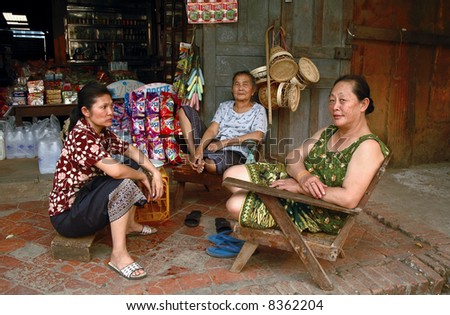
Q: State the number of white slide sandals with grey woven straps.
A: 2